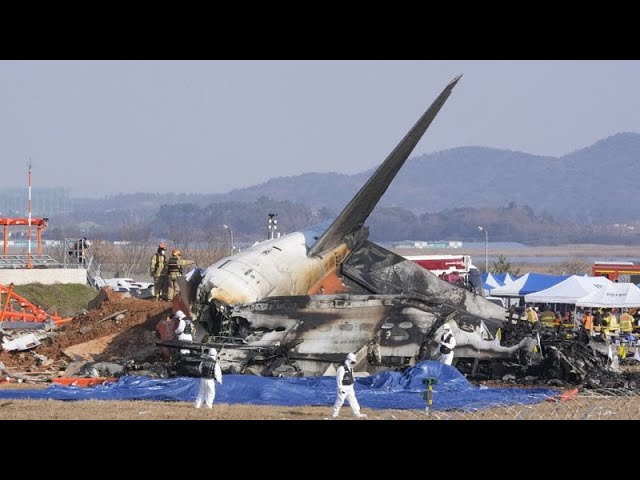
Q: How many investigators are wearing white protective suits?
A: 4